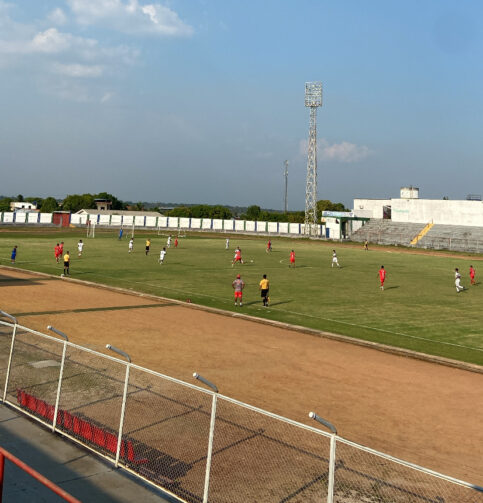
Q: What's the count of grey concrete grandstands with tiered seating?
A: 1